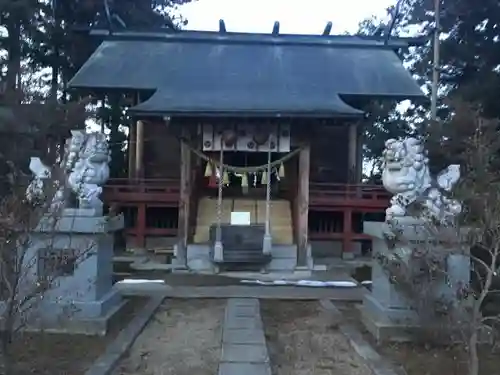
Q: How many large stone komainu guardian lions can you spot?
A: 2